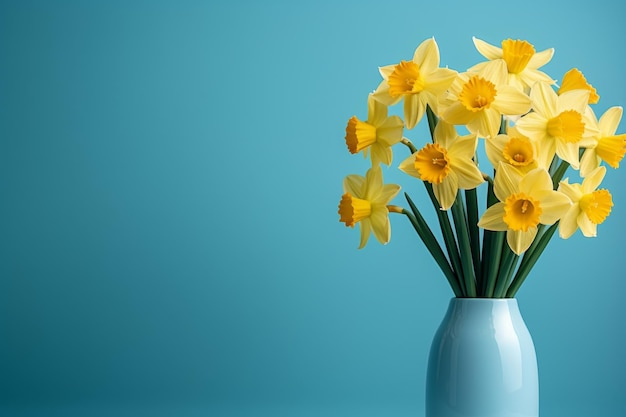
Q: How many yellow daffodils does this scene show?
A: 12